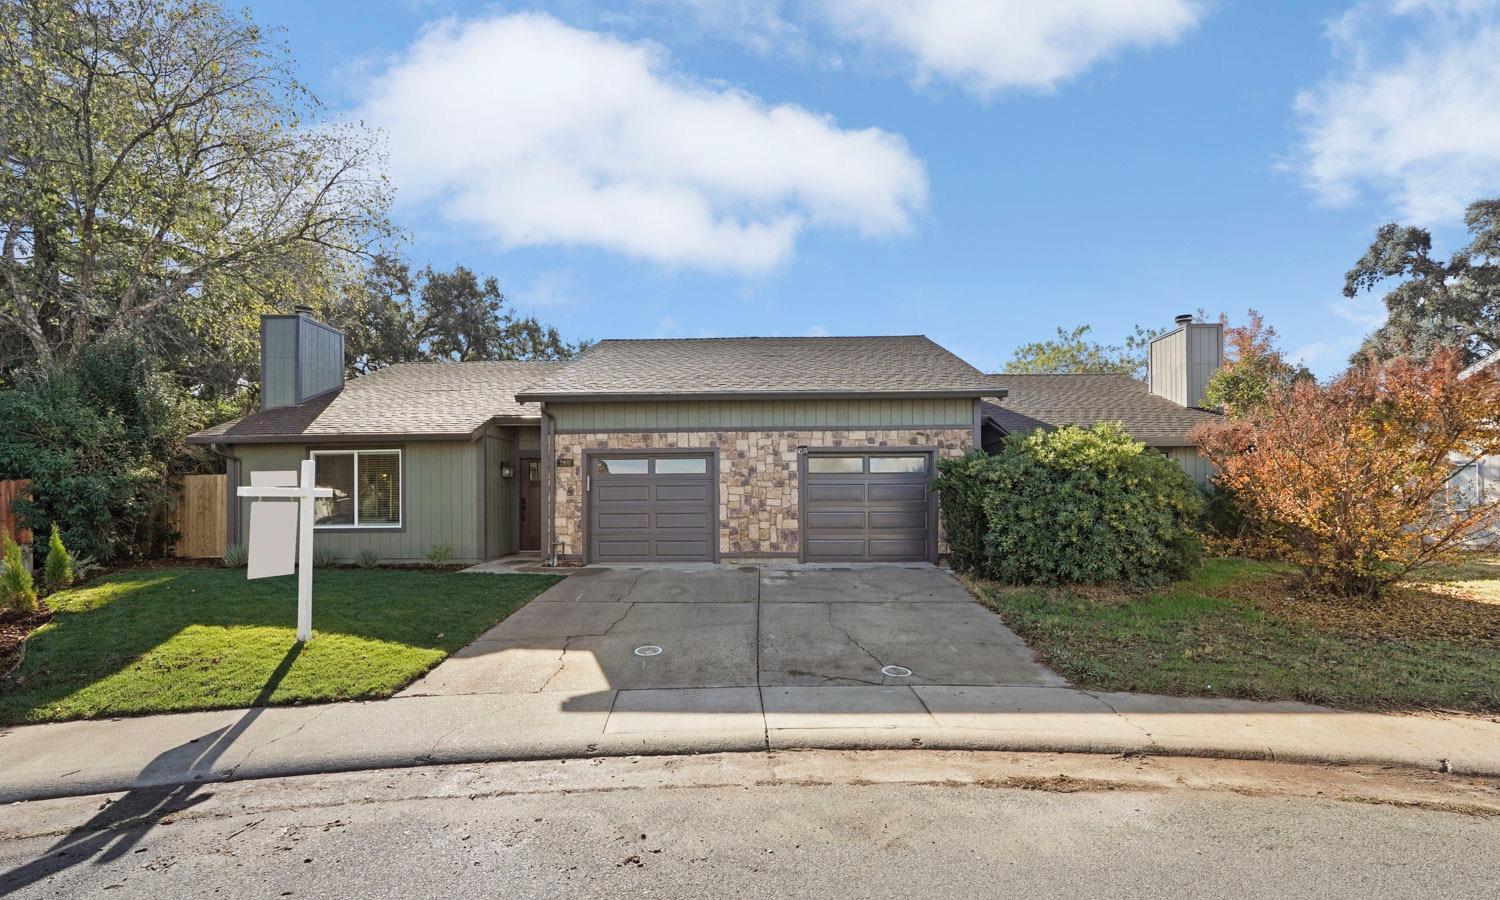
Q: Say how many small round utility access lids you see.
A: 2